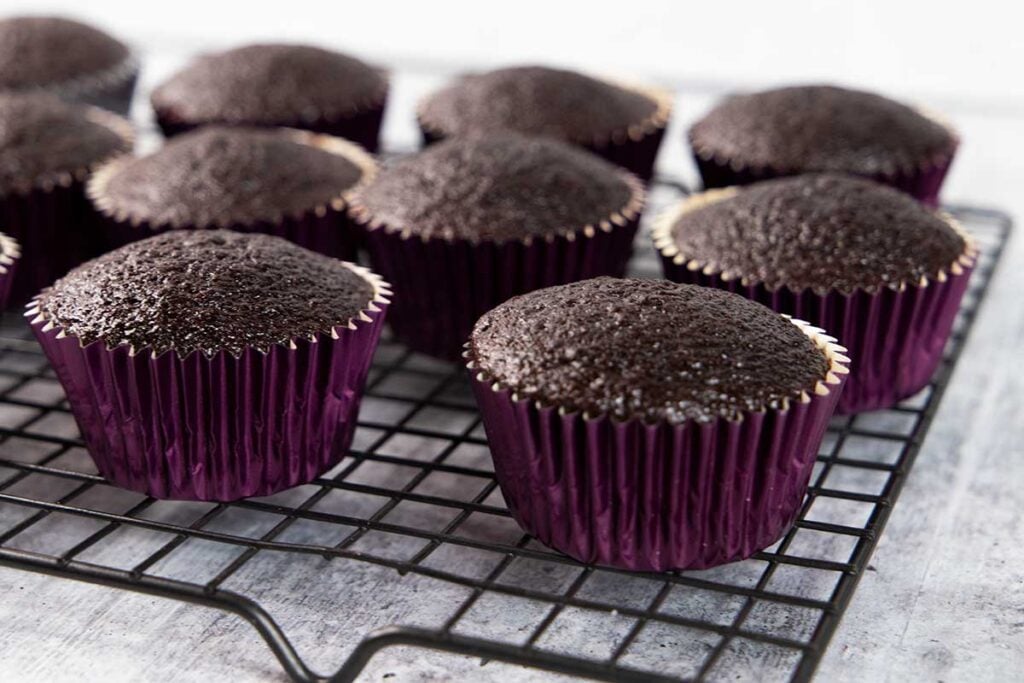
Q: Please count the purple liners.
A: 11